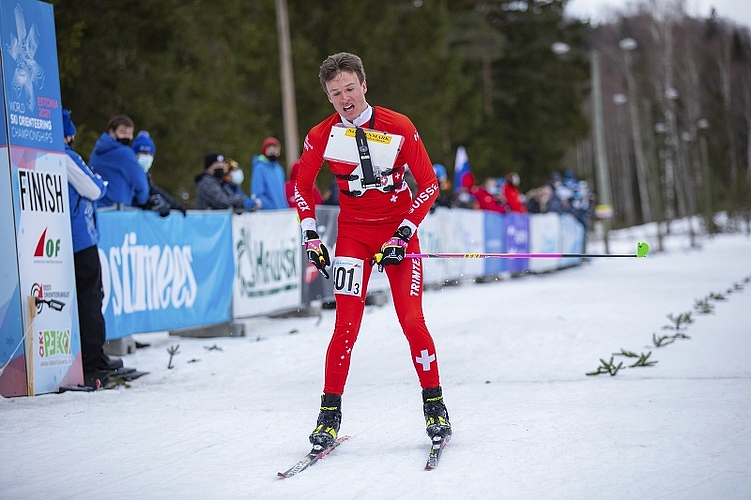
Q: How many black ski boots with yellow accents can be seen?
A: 2